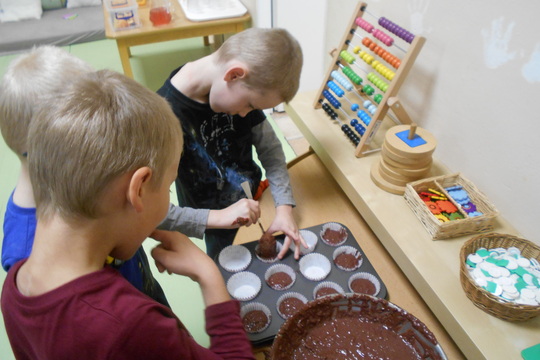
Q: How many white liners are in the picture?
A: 12